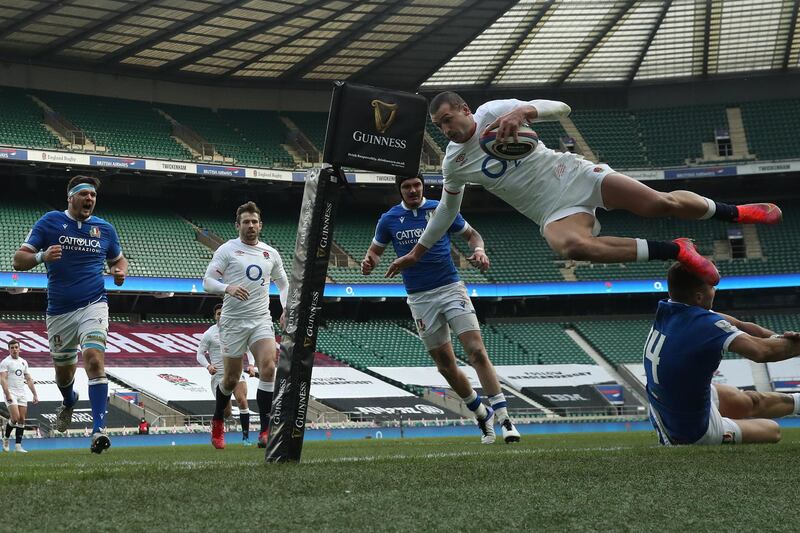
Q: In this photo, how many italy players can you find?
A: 3